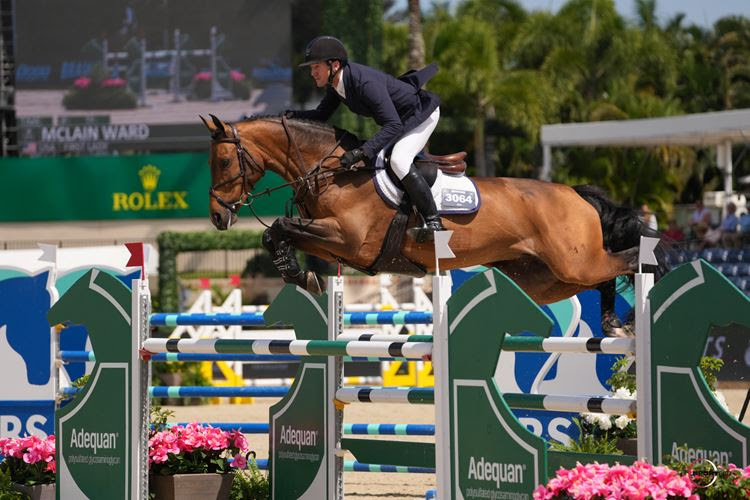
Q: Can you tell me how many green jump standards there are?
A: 4